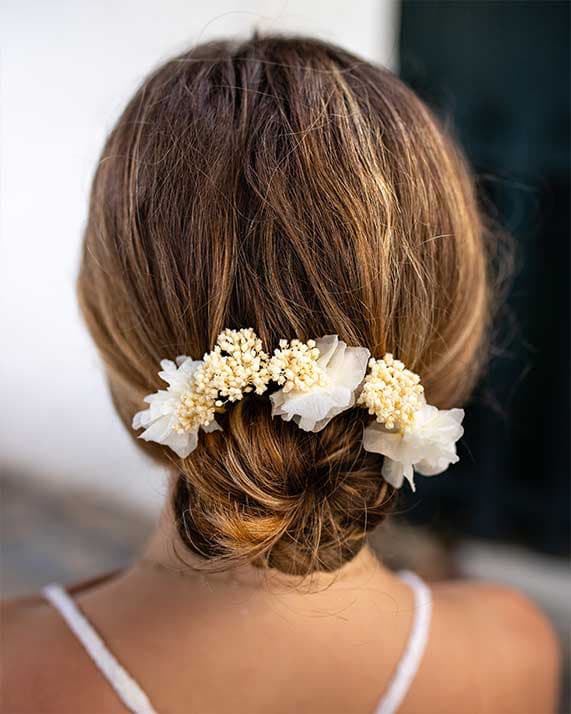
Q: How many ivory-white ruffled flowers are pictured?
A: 3